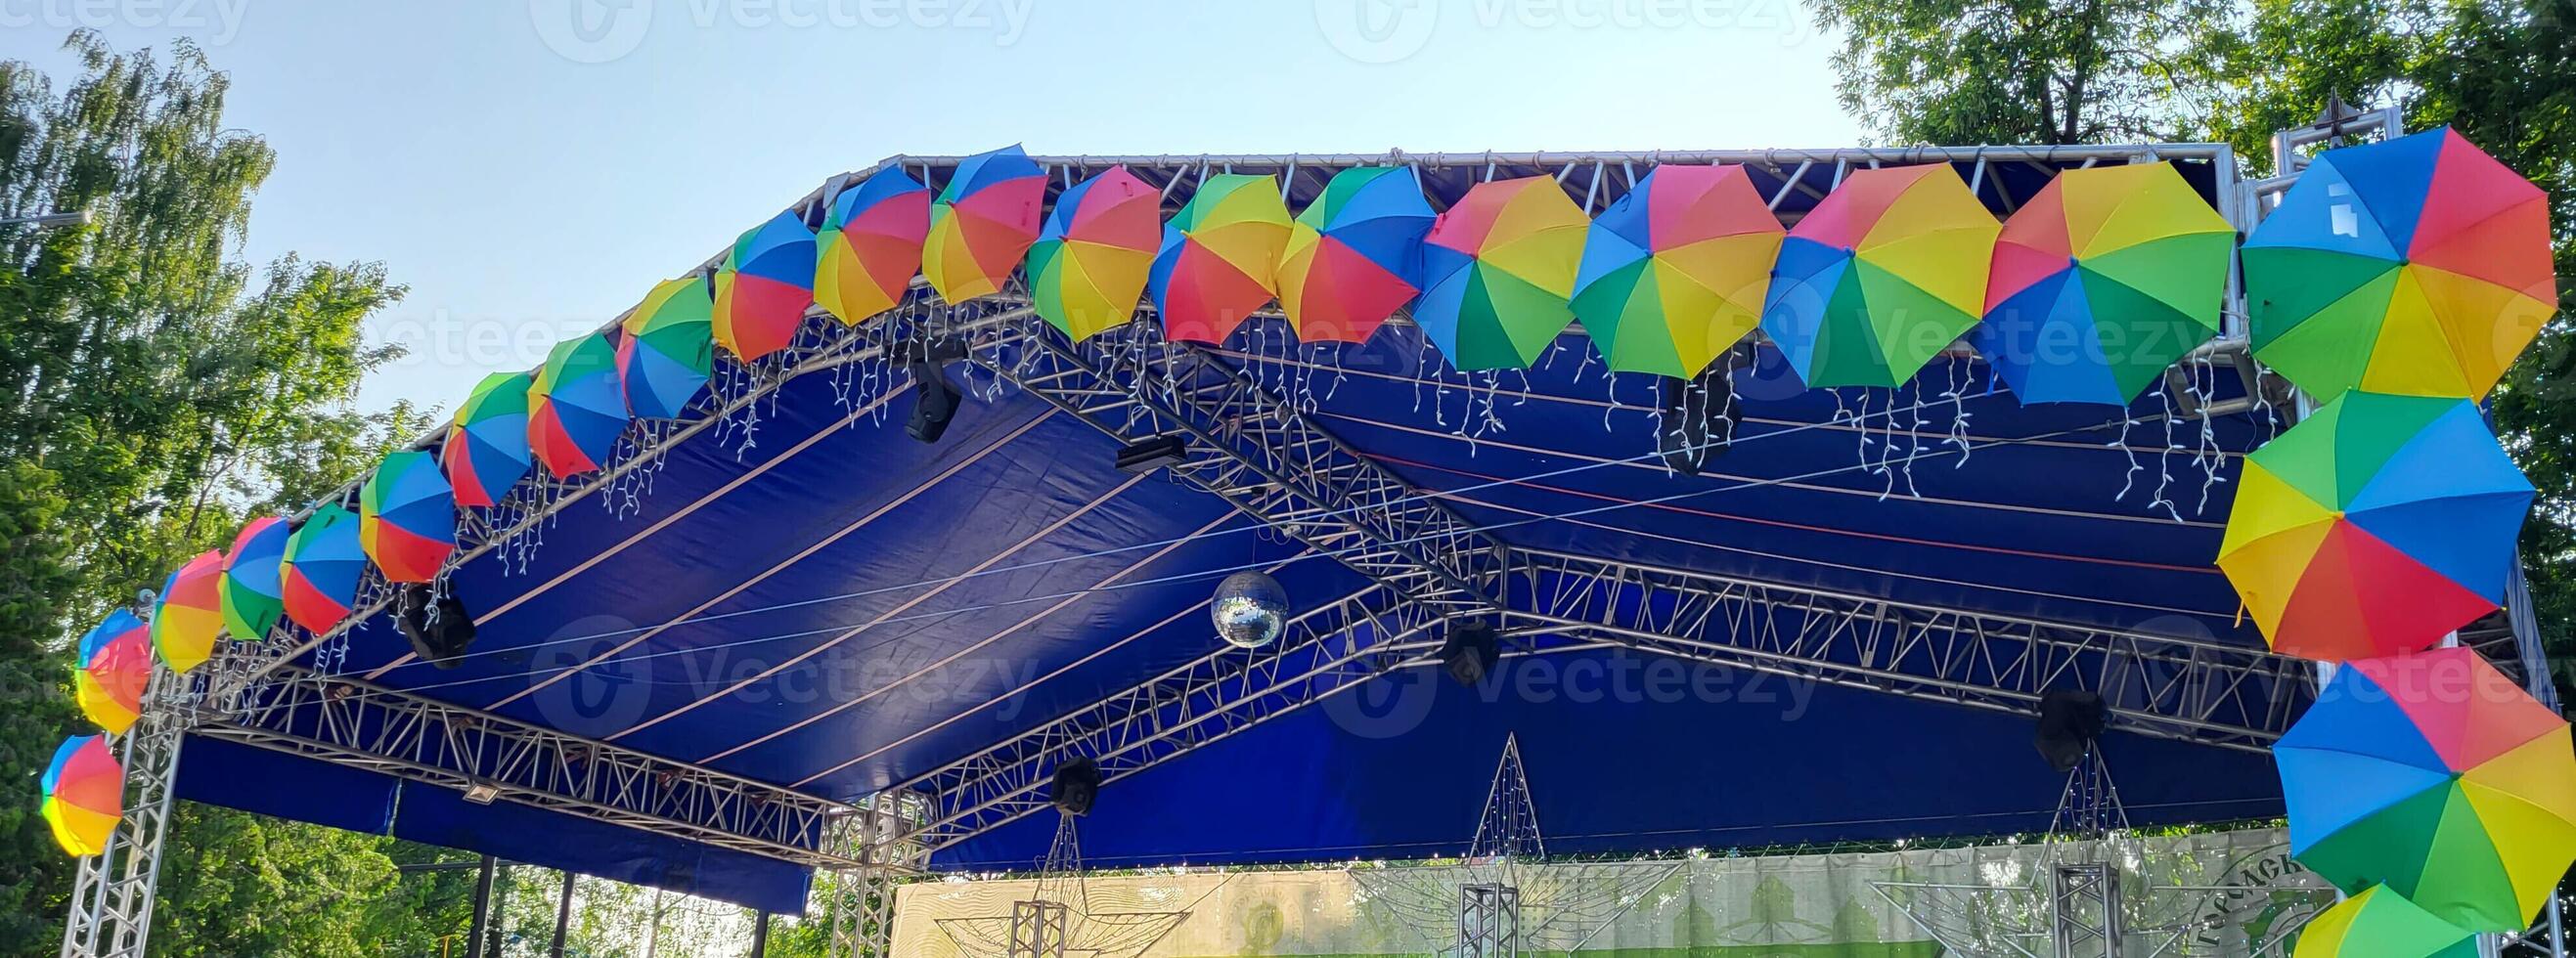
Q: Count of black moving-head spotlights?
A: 6